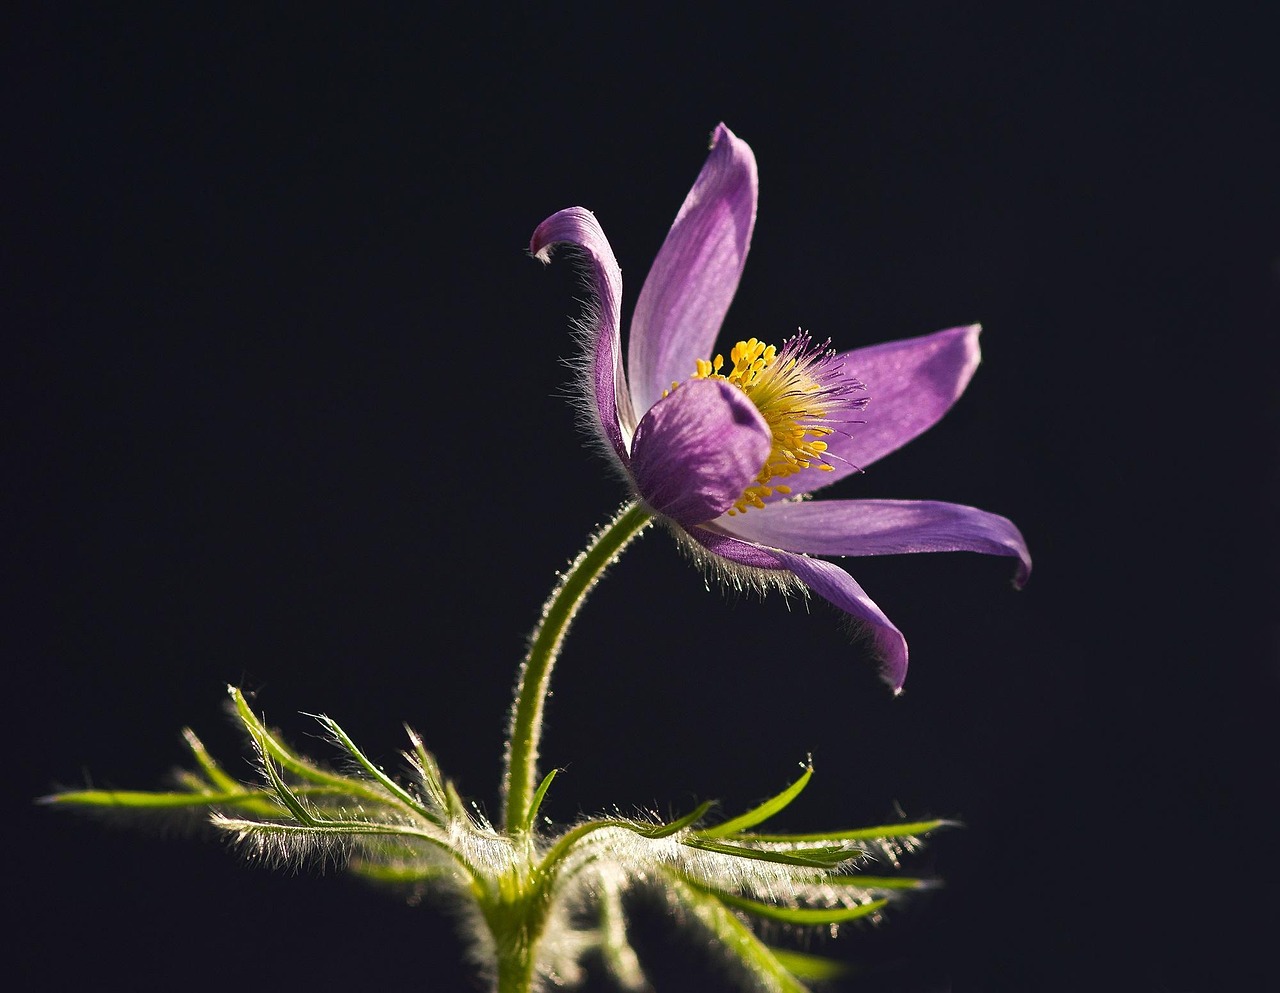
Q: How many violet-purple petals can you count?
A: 6